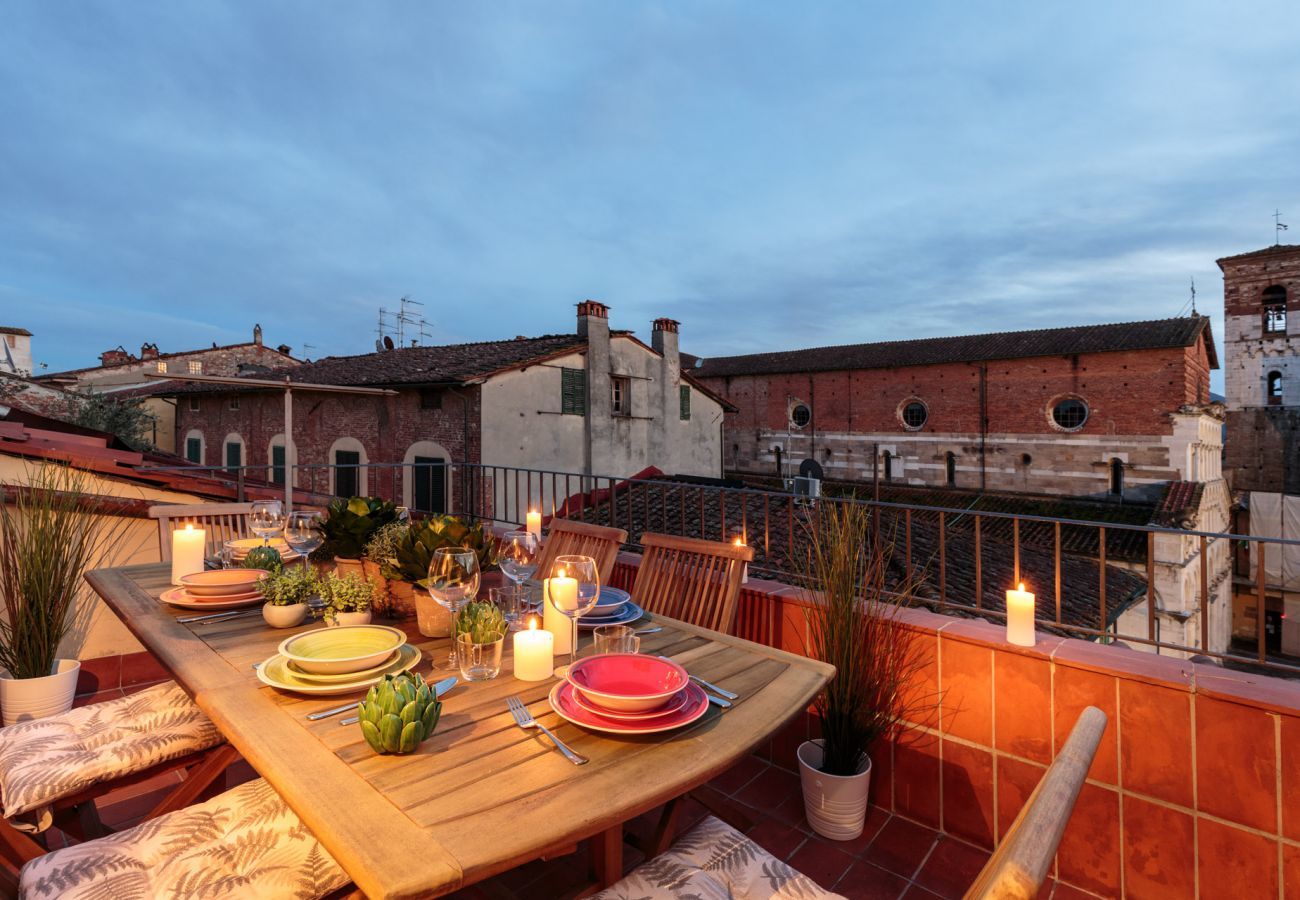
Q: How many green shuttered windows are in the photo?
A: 7